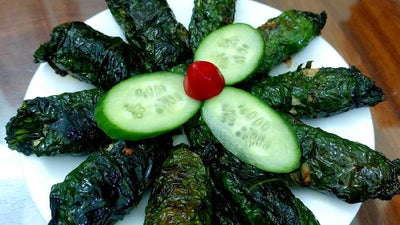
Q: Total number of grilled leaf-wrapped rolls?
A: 10